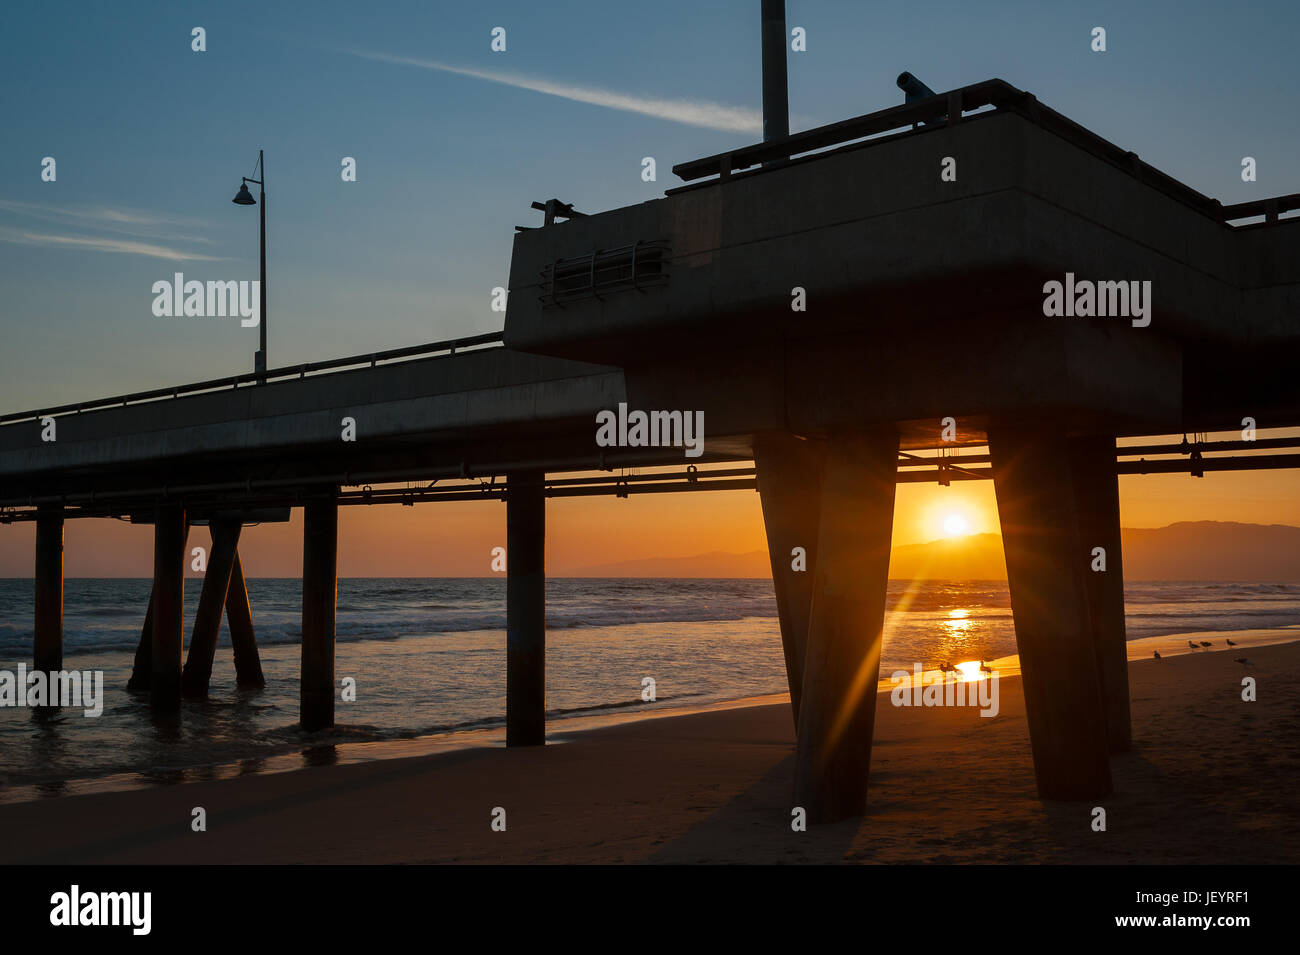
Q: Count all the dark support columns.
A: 11